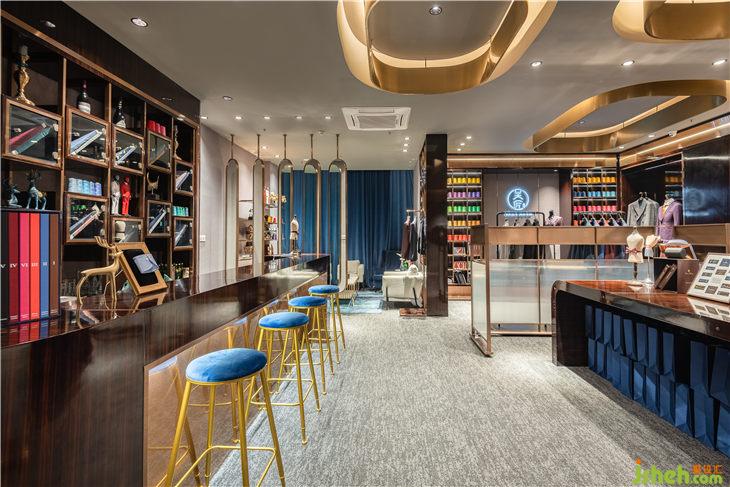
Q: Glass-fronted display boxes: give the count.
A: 9